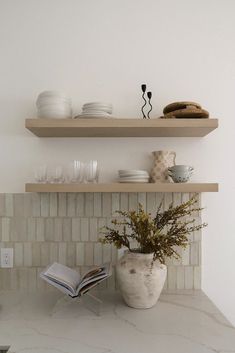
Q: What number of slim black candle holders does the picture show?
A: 2